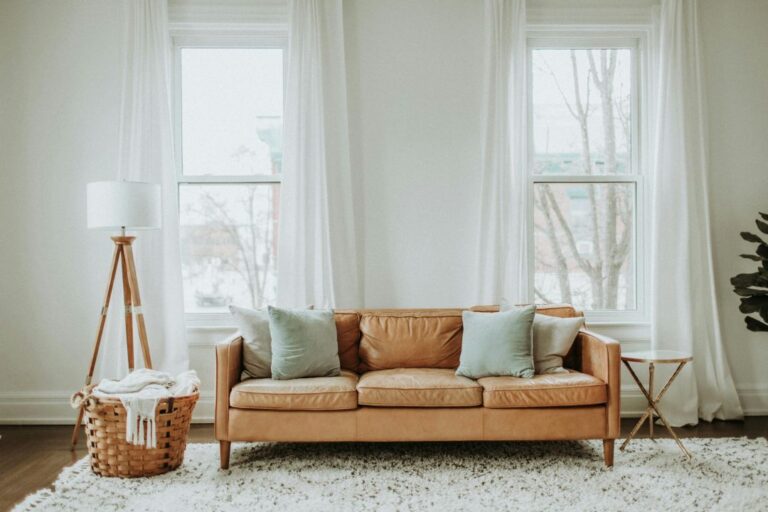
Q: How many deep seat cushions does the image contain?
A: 3